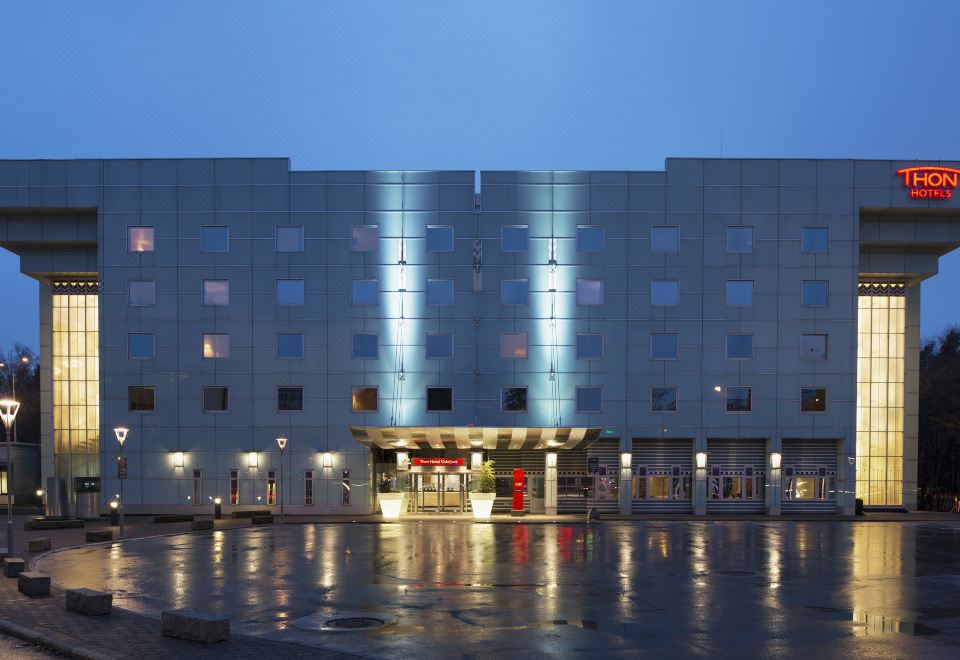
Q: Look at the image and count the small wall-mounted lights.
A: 9